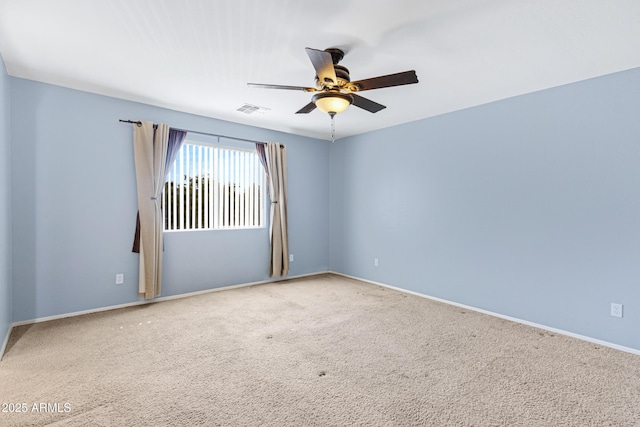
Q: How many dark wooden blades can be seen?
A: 5